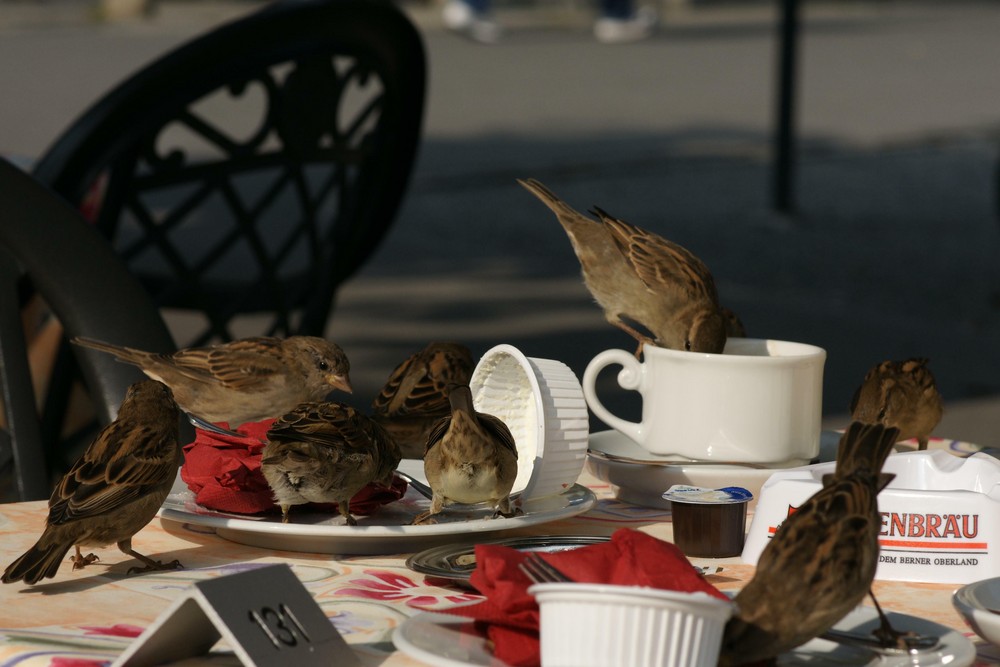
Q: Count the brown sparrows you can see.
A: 8